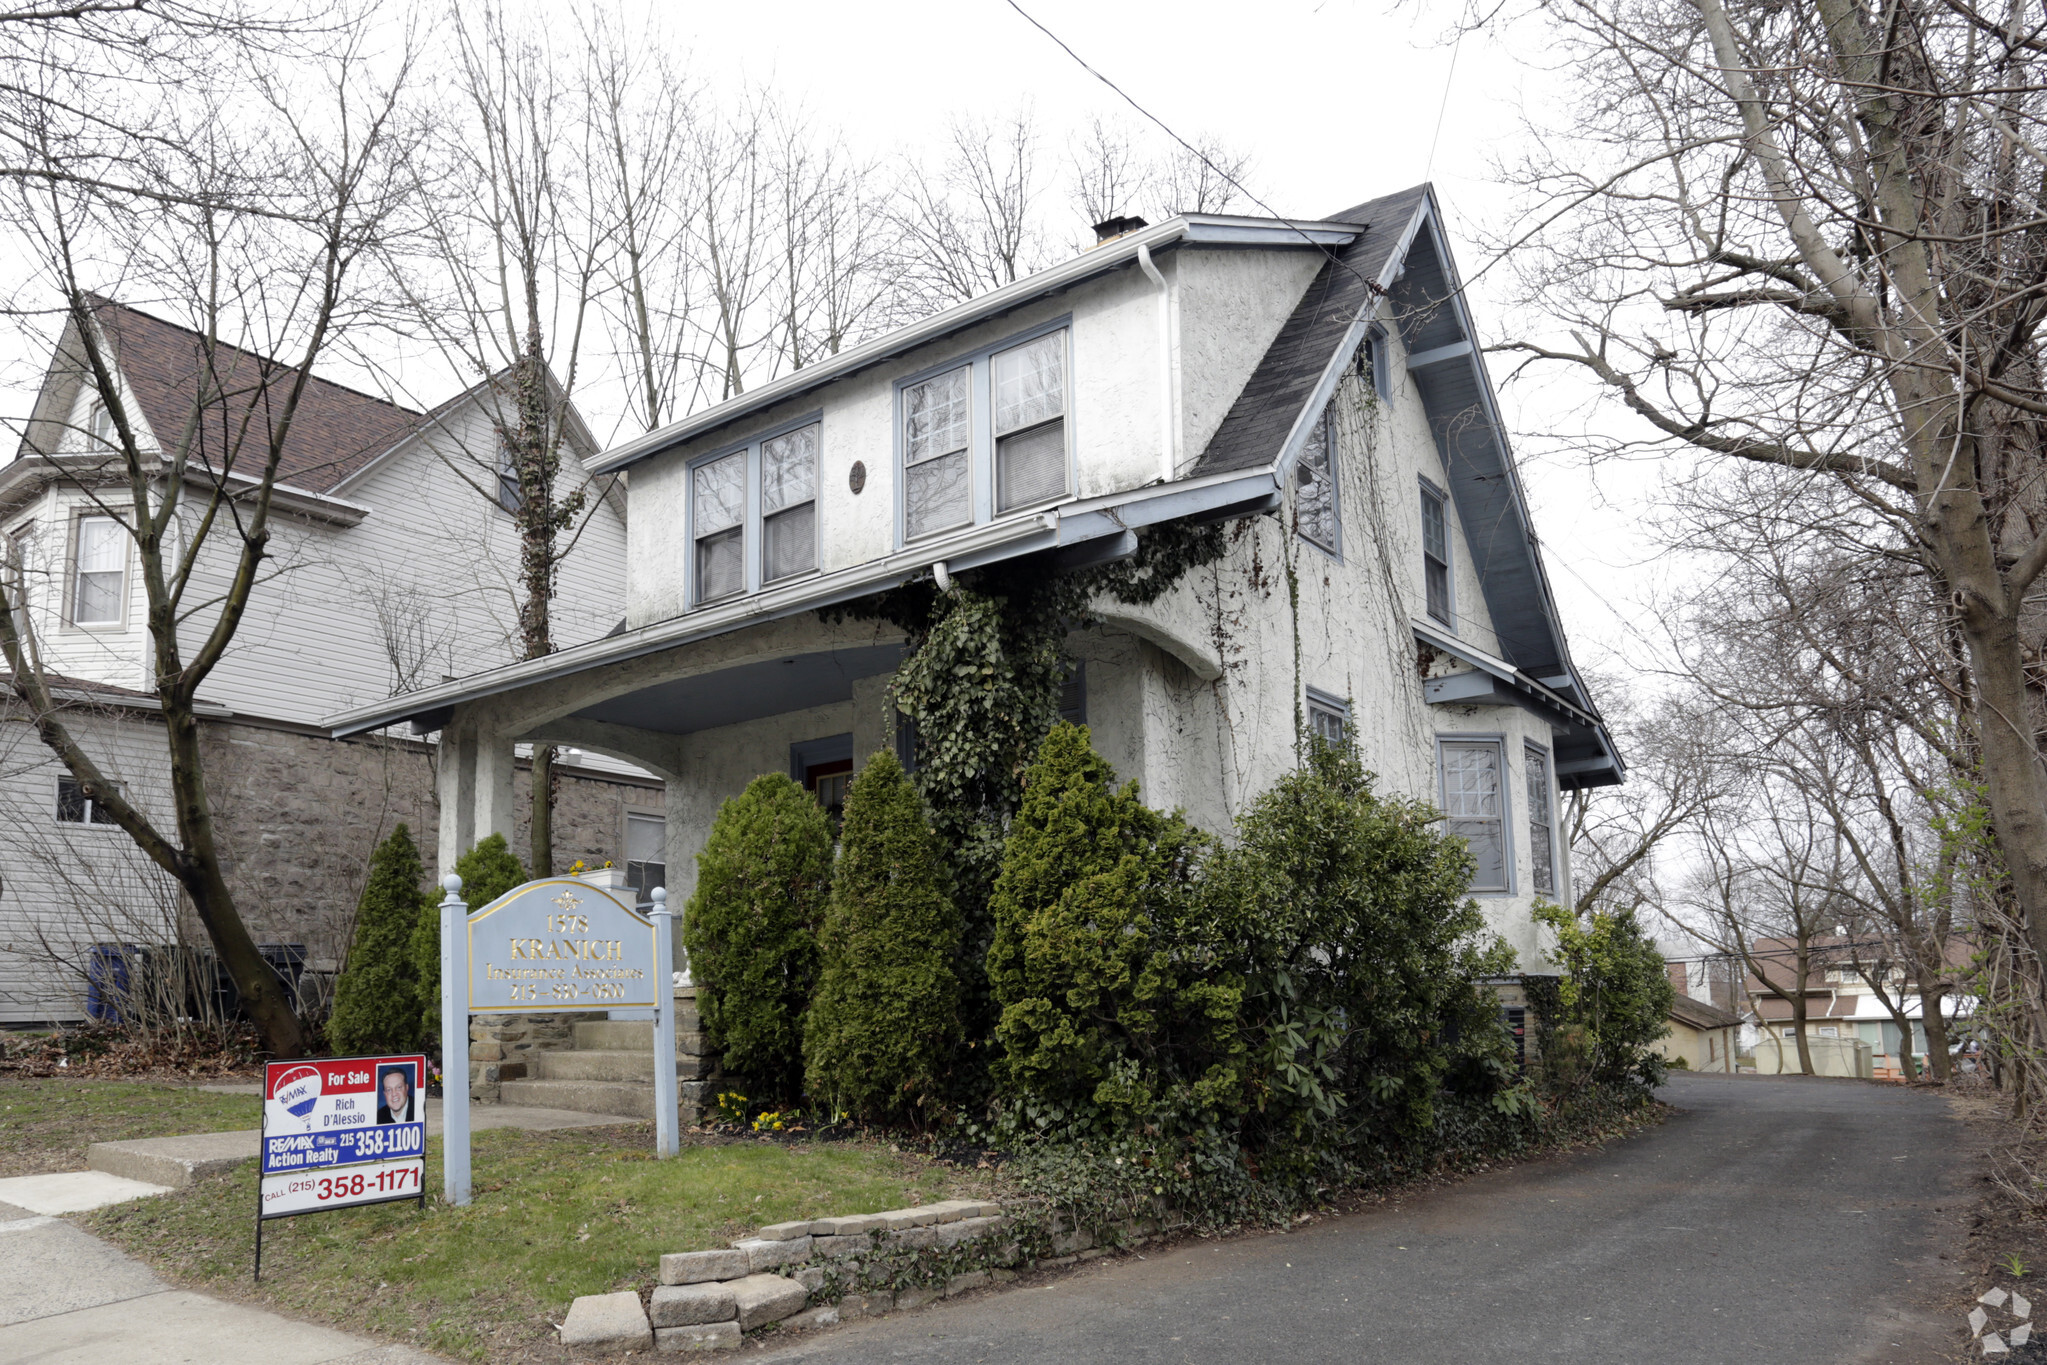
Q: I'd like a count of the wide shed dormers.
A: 1